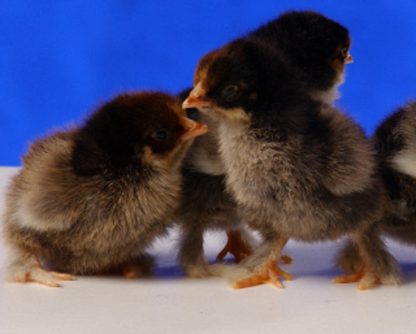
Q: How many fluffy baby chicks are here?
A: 4